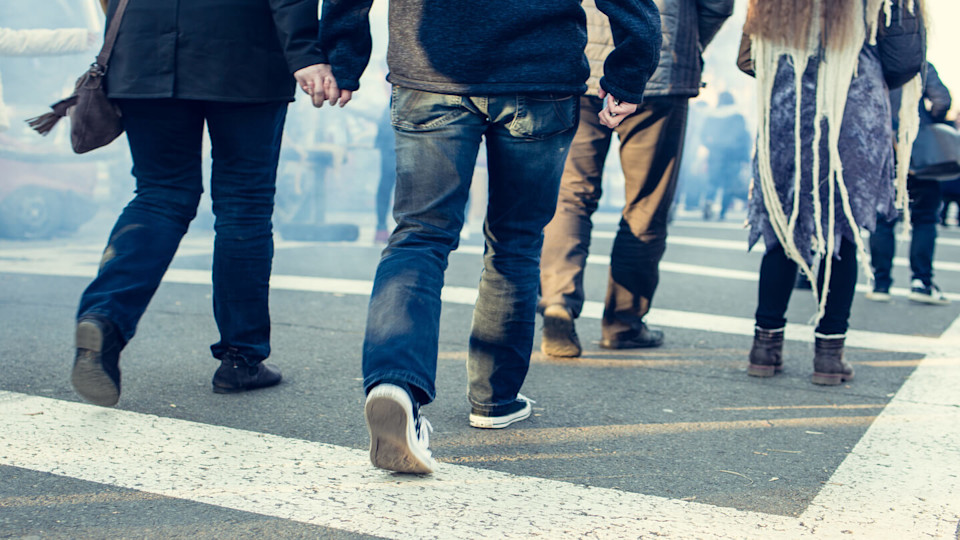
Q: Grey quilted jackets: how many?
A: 1